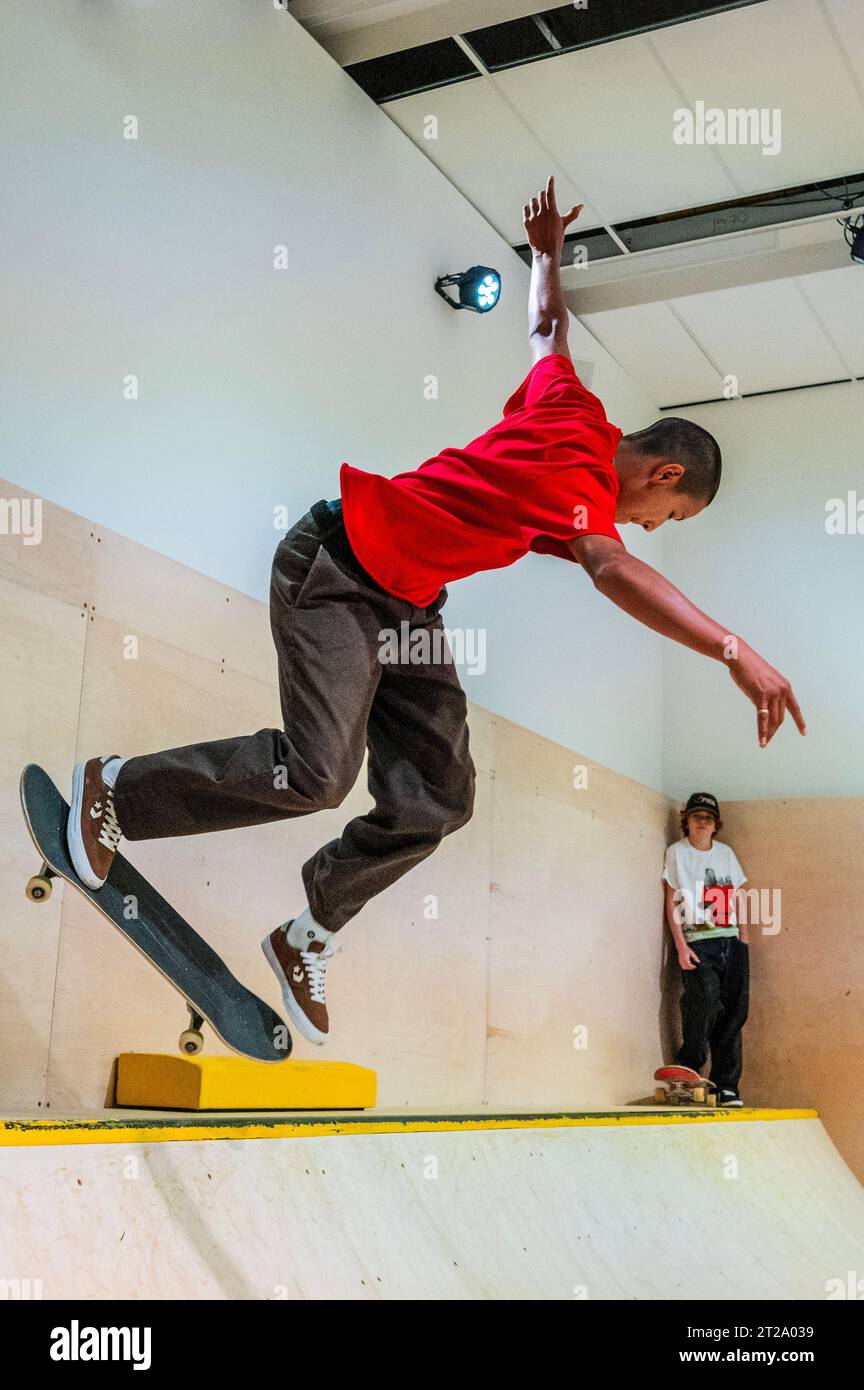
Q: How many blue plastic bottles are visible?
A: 0